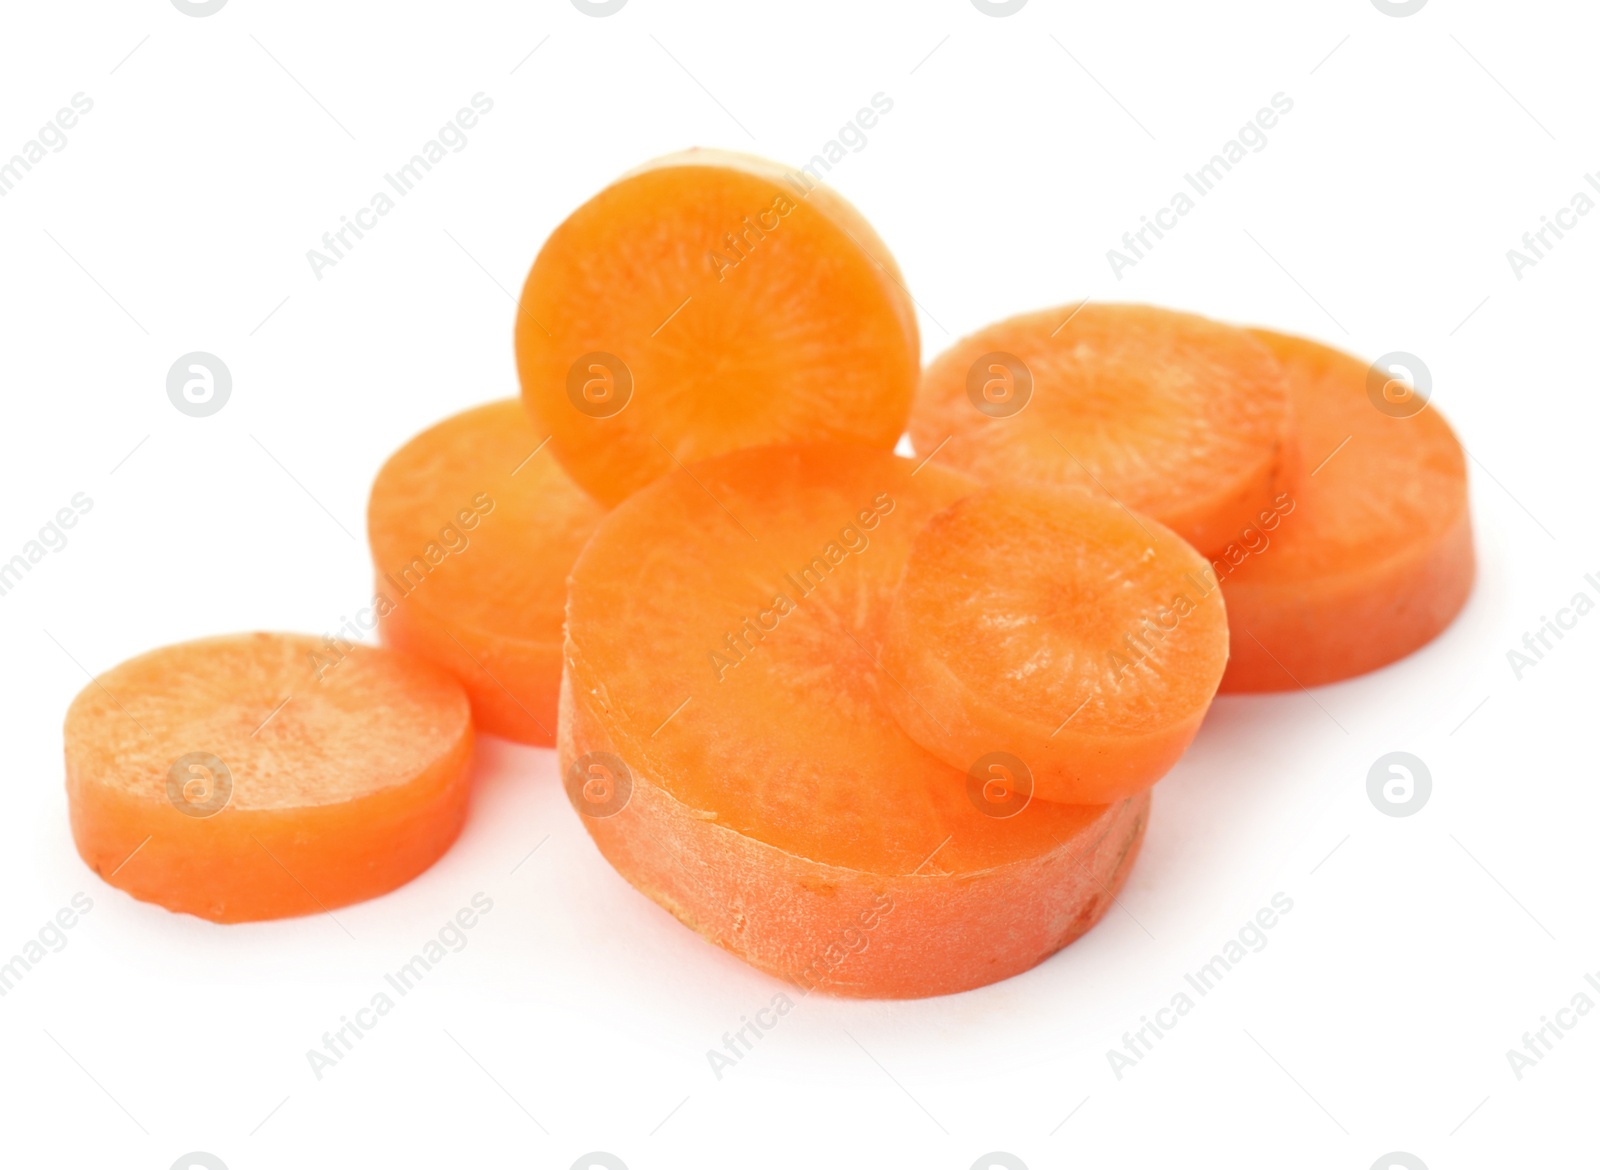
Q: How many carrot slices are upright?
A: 1